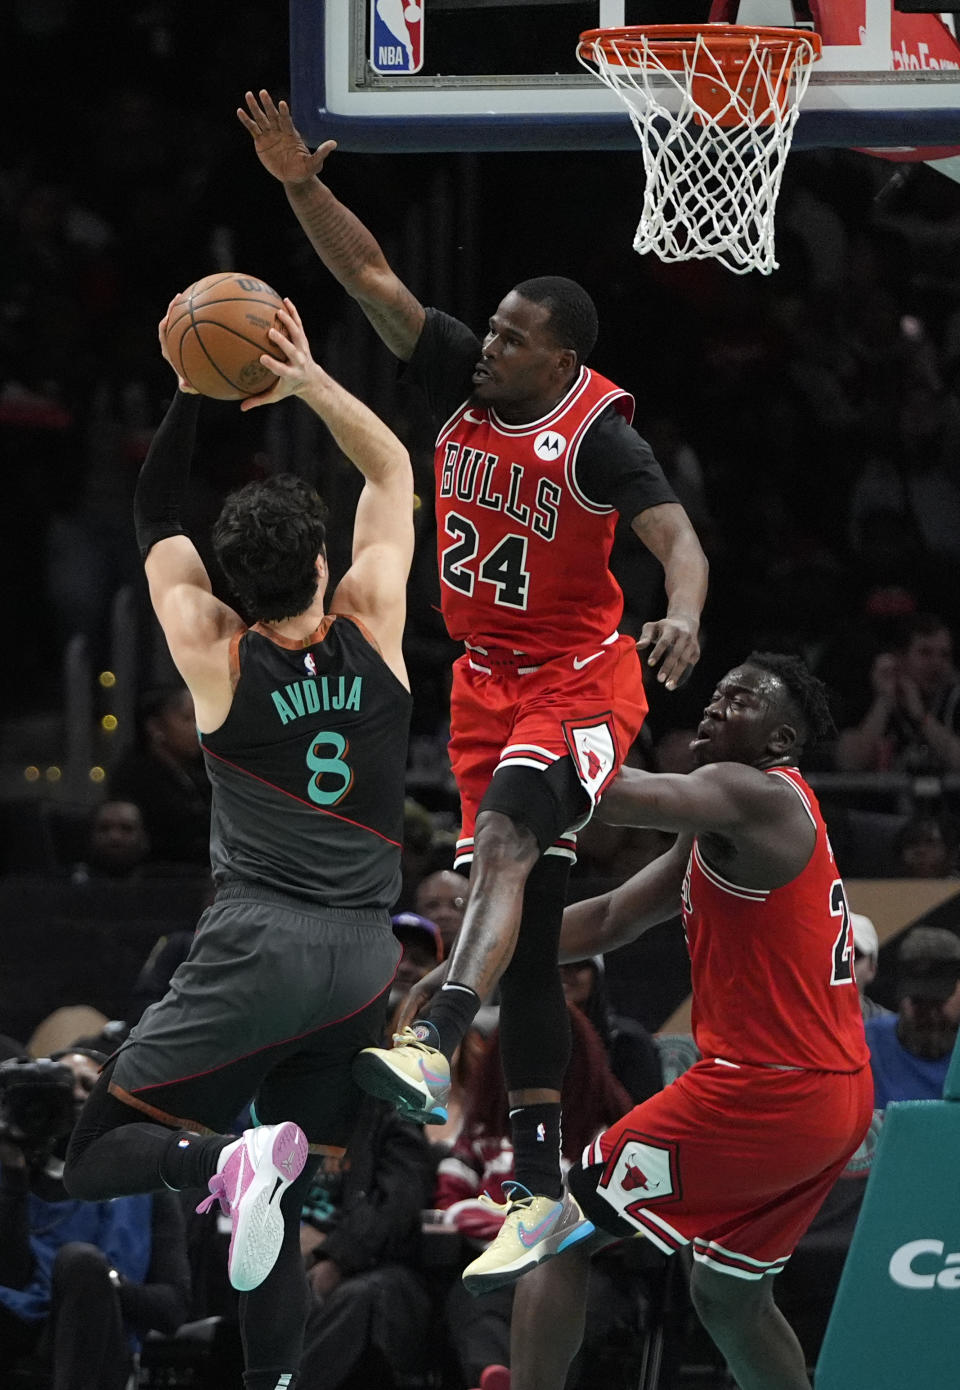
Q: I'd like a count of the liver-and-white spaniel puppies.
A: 0